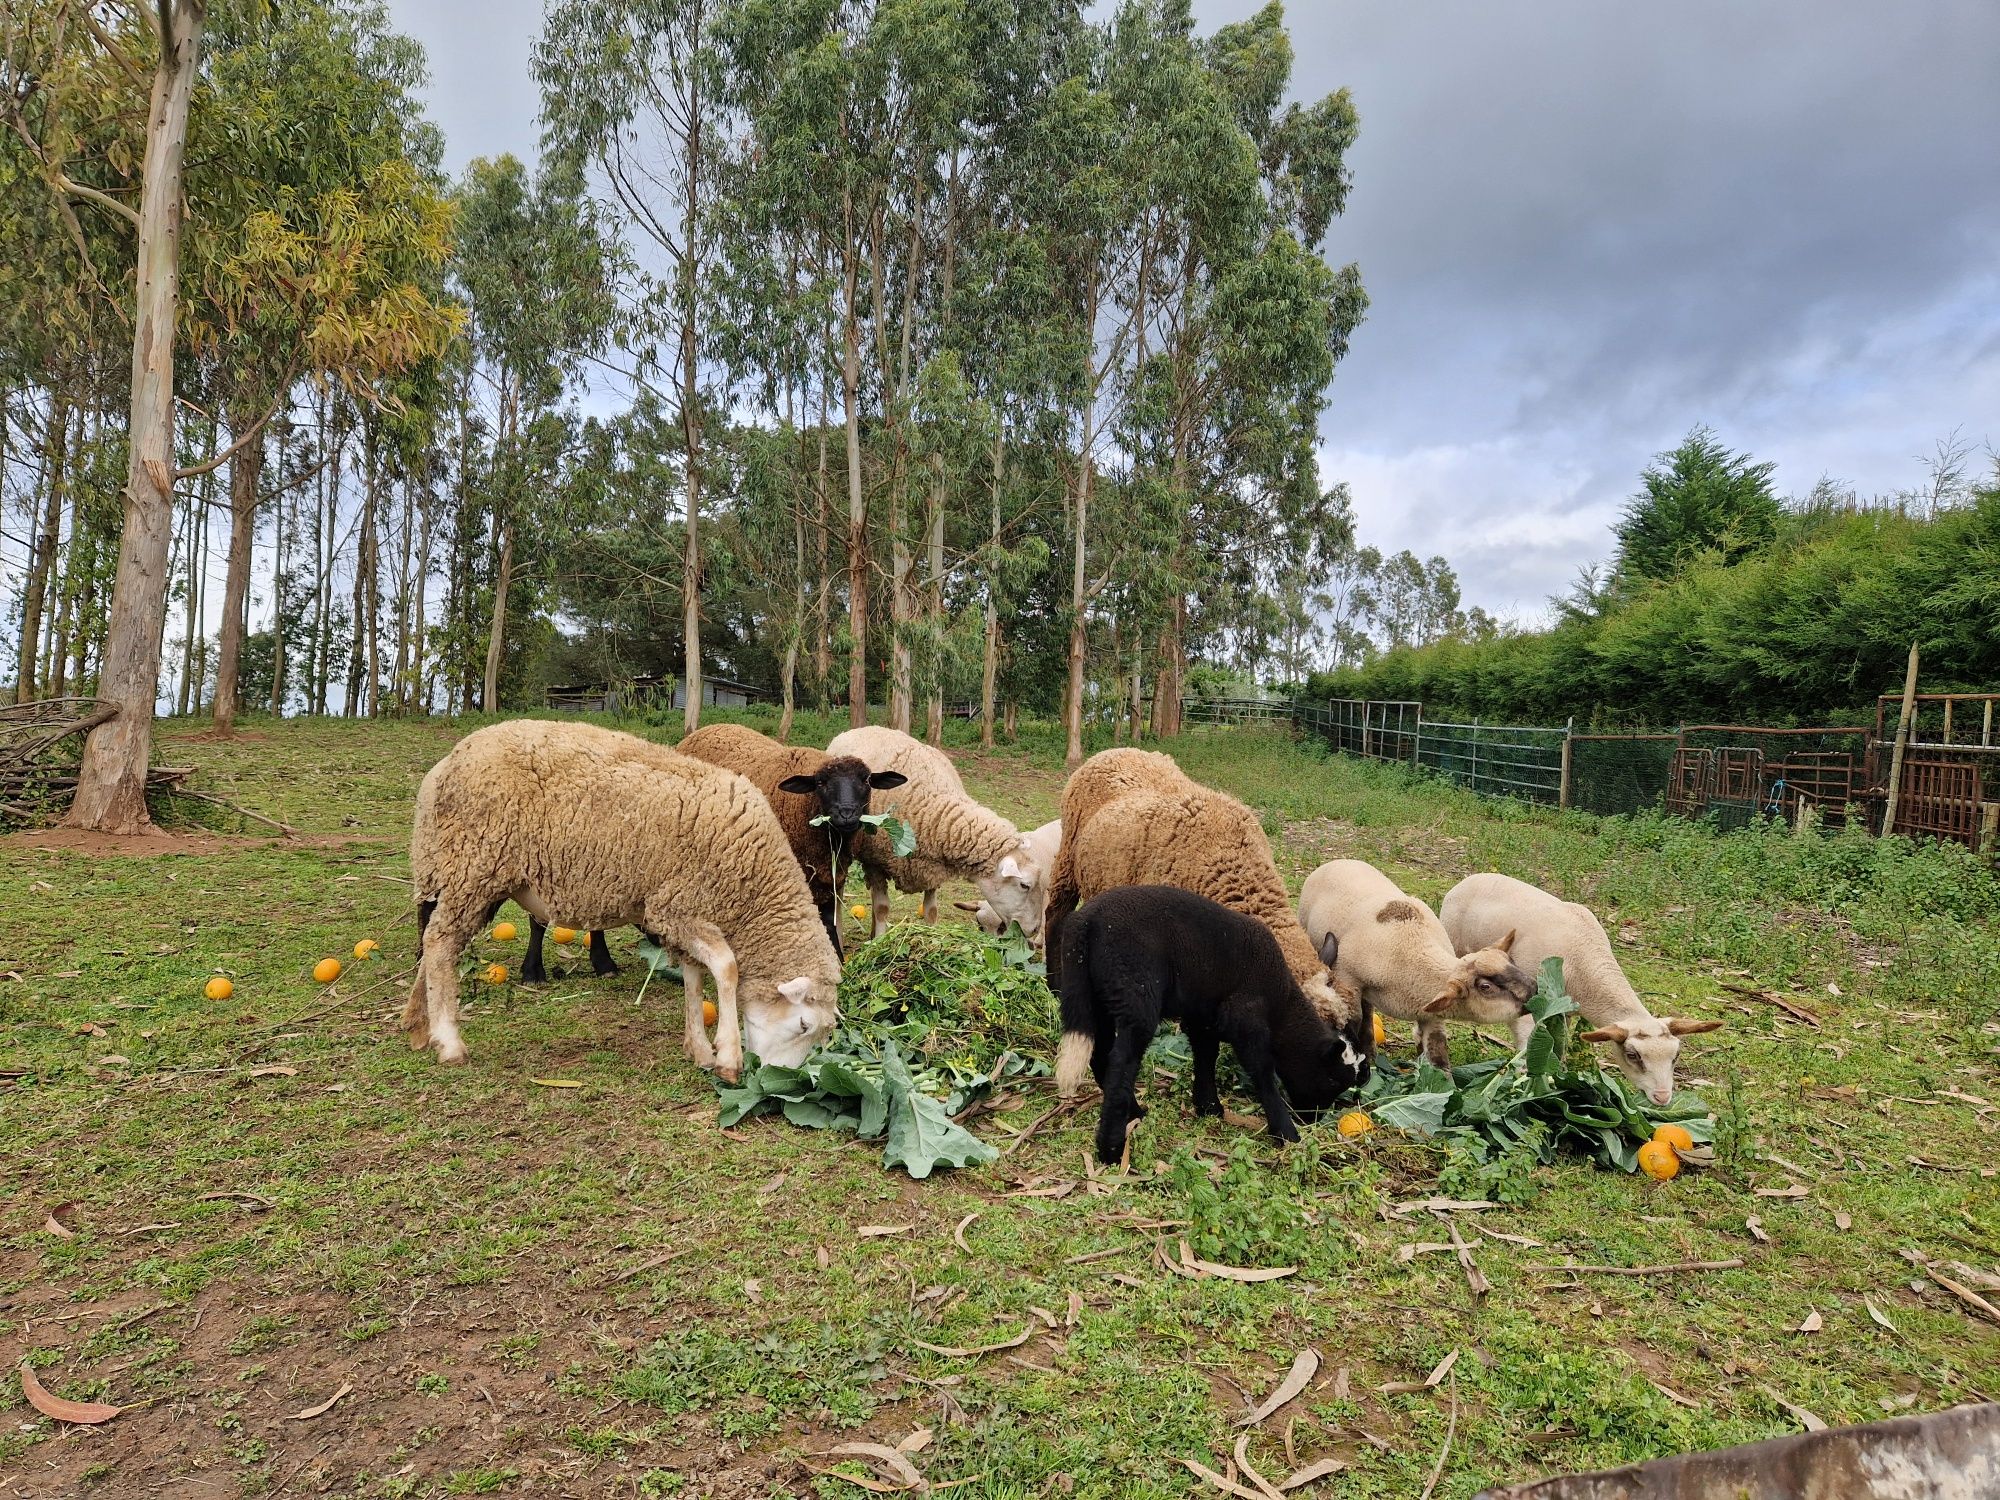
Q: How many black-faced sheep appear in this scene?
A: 2